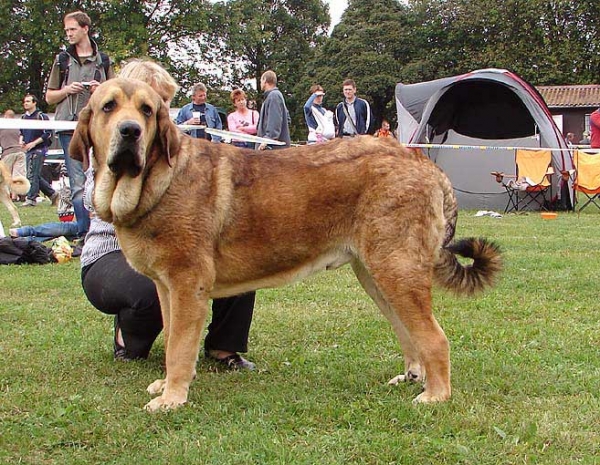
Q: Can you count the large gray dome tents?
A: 1